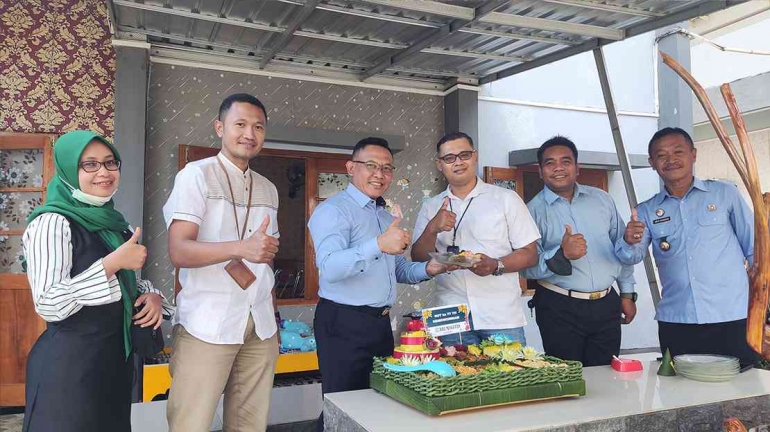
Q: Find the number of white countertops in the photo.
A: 1